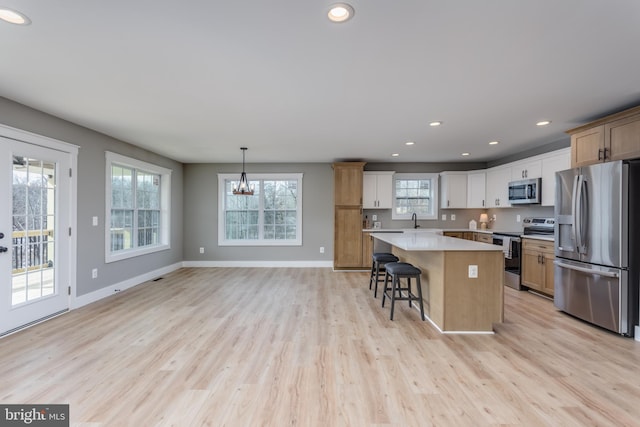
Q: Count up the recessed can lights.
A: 8